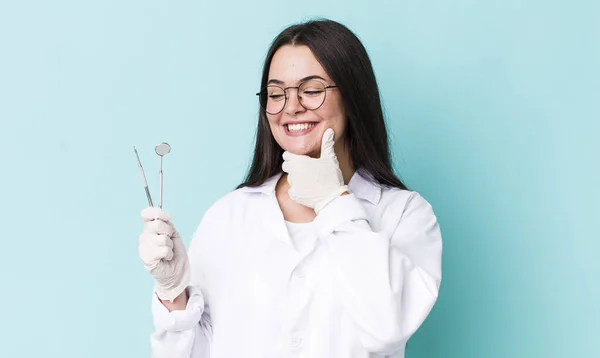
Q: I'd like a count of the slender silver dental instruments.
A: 2